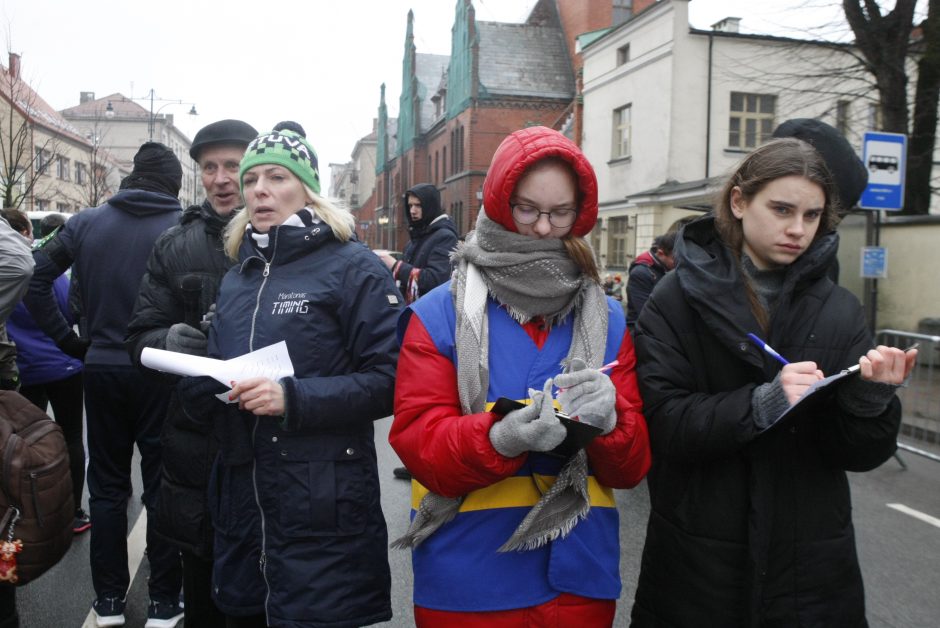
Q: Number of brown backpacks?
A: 1